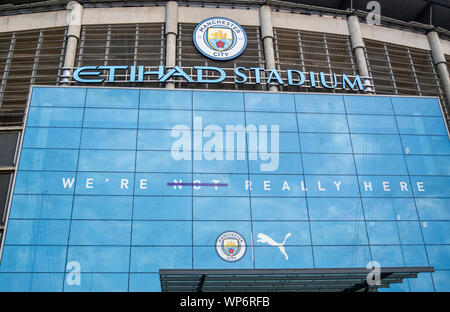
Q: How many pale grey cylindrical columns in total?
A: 5